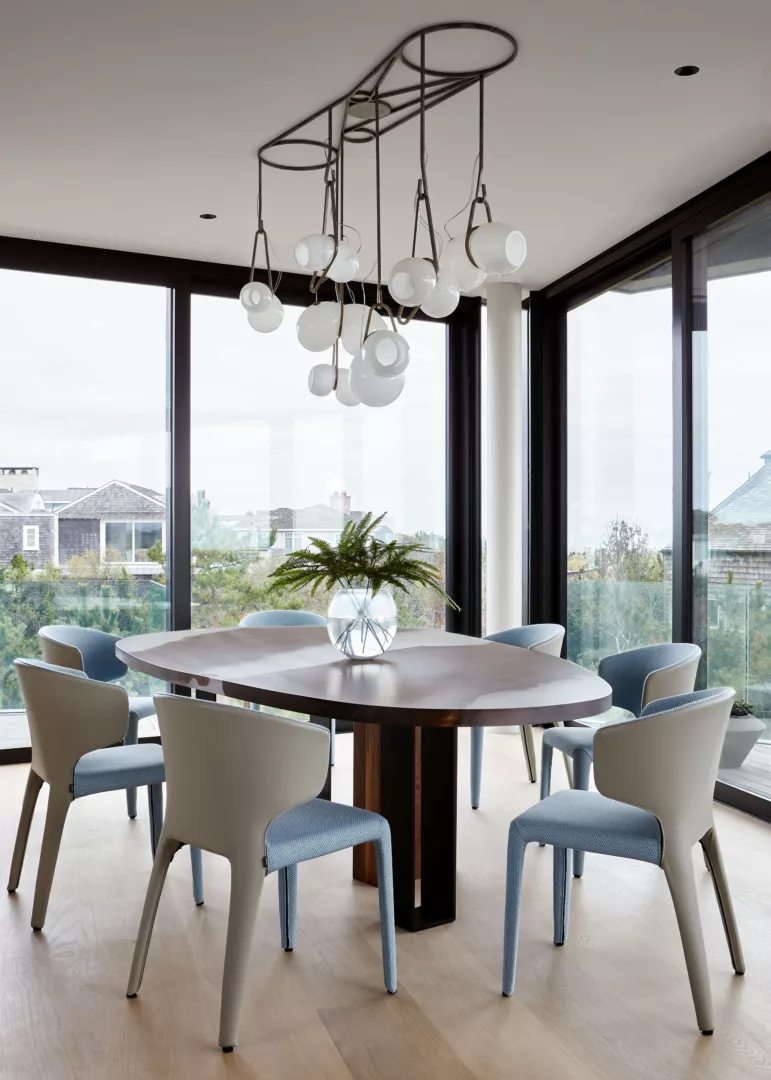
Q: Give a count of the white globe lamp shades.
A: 14